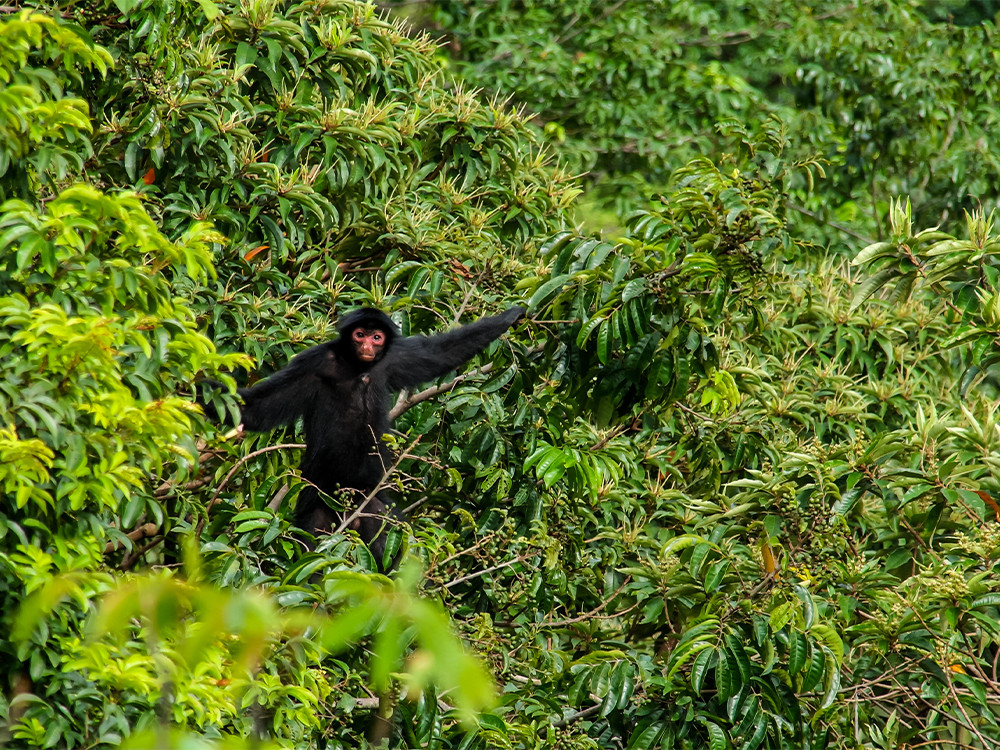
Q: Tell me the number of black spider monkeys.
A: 1